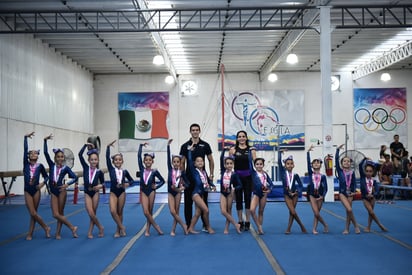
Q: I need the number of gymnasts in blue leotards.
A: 13